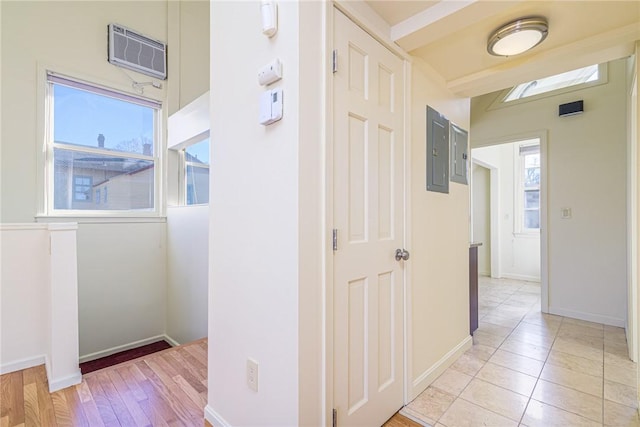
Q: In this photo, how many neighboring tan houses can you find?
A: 1